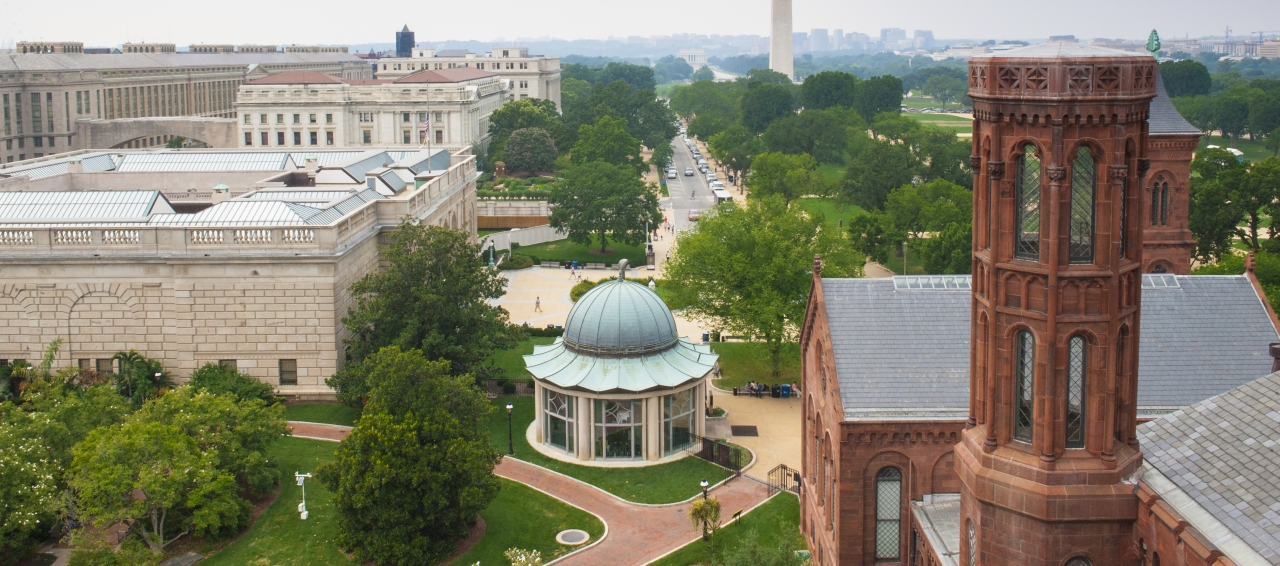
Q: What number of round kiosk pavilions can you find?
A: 1